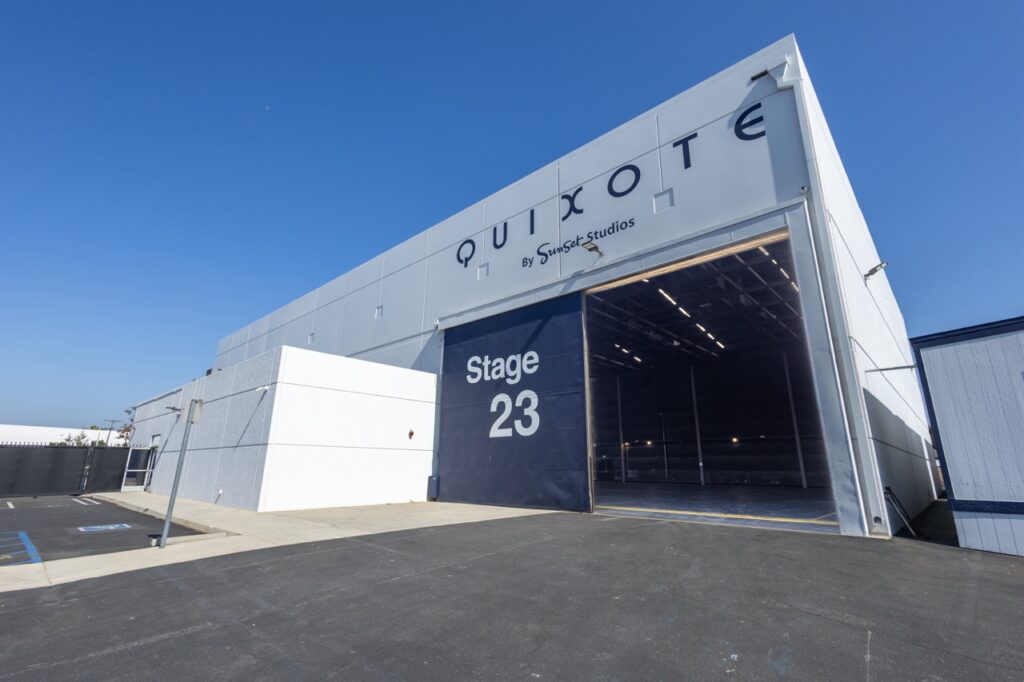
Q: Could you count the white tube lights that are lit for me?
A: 13